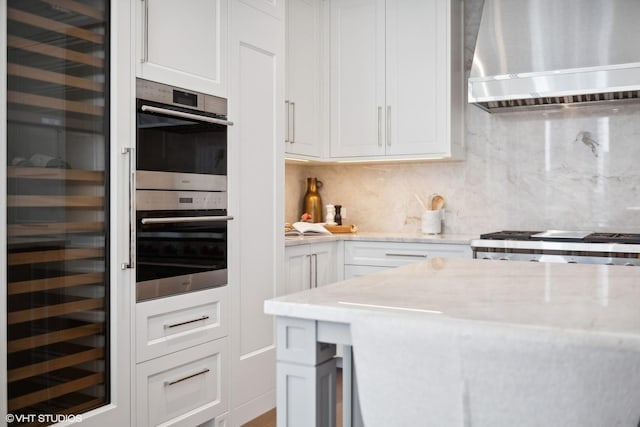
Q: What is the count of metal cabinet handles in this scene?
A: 11